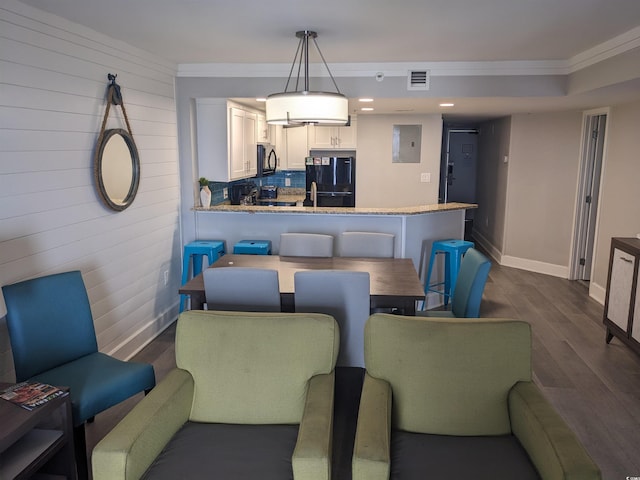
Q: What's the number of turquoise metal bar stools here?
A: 3